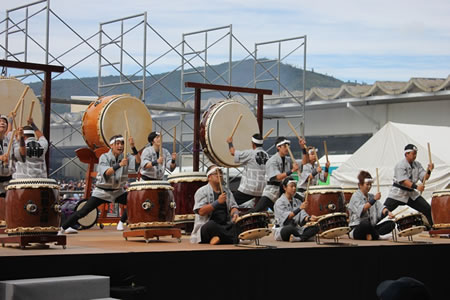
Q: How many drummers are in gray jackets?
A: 11